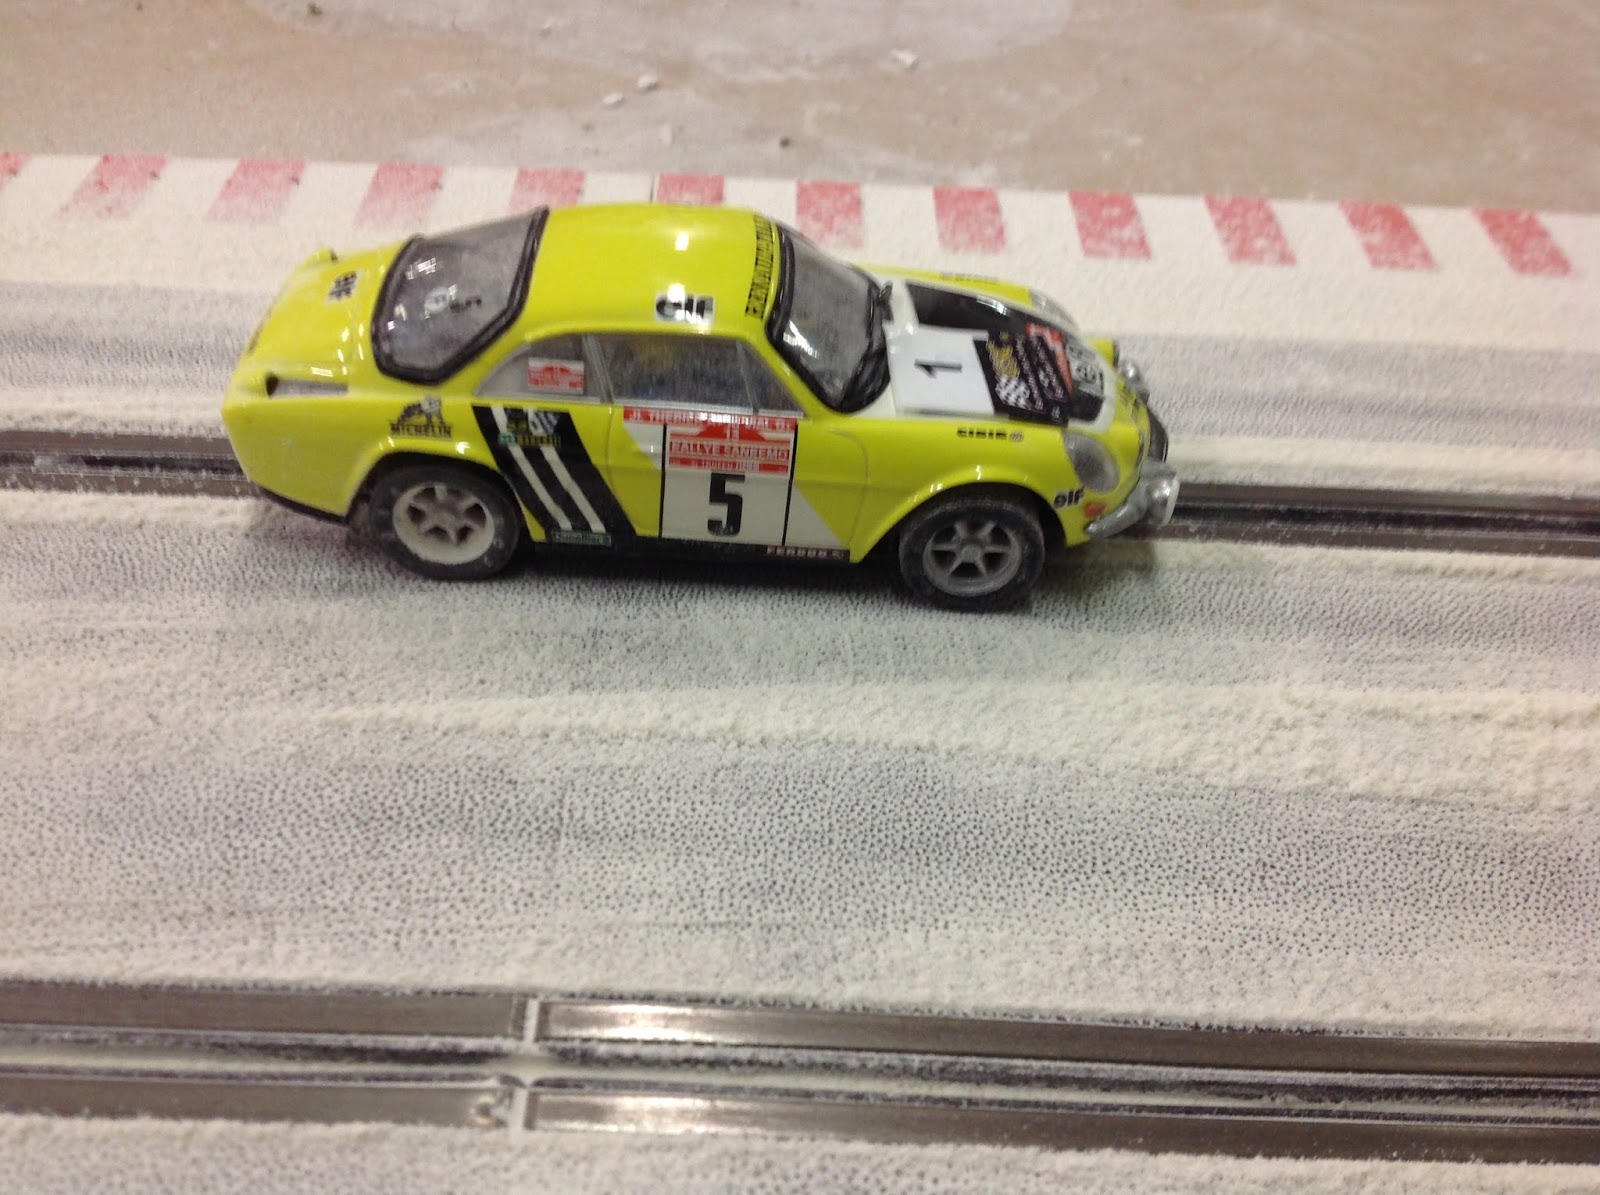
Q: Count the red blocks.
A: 12